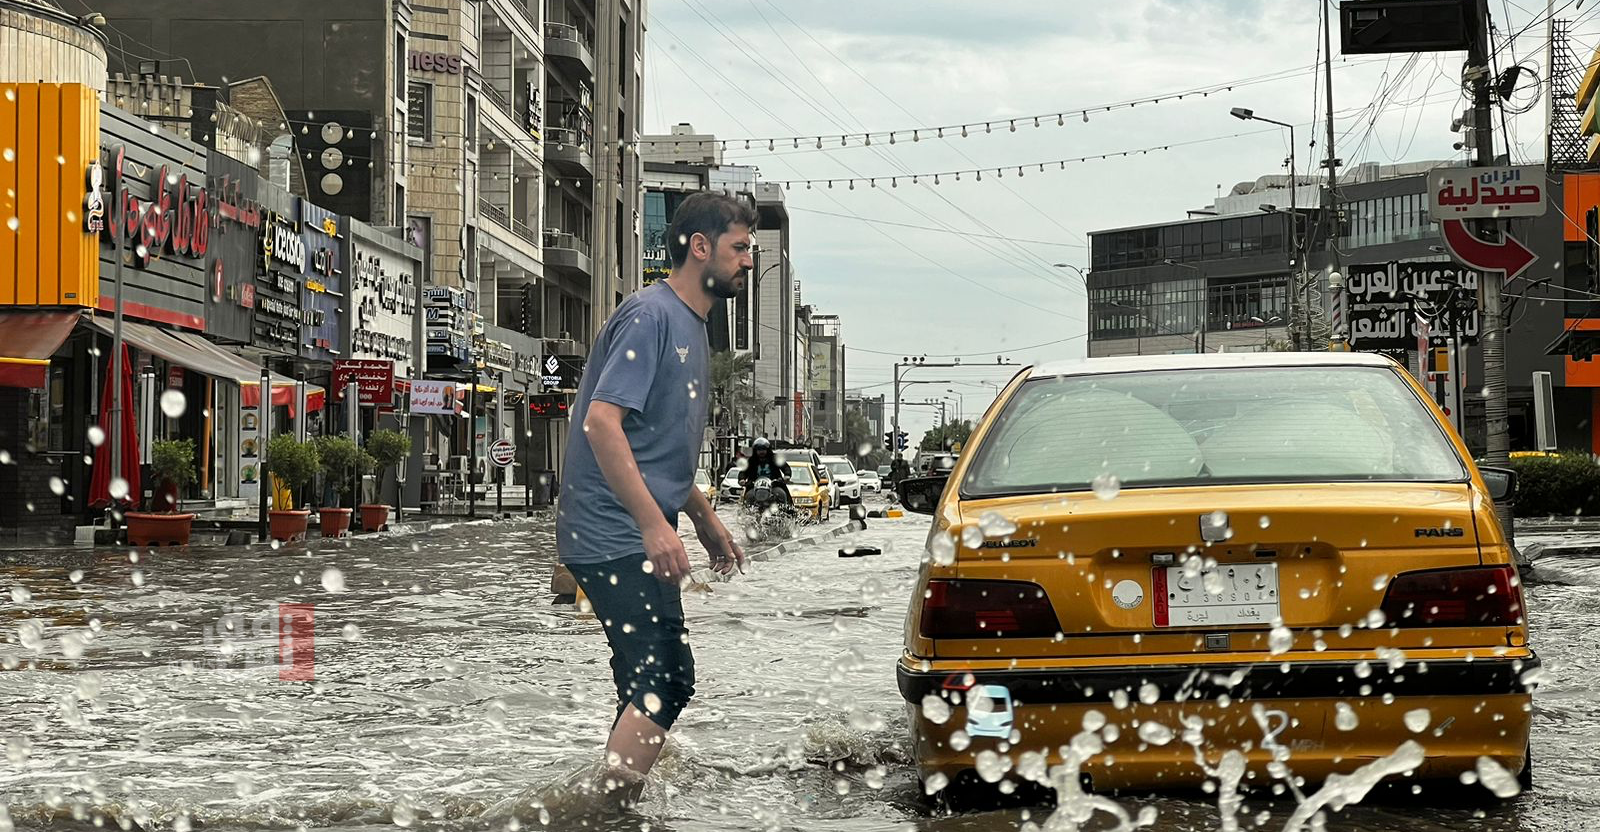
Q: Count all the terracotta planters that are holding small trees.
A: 4